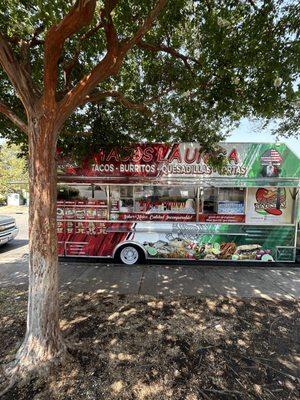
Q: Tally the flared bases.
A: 1